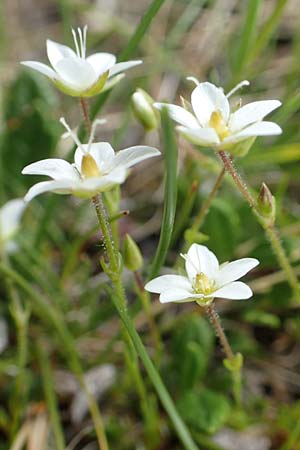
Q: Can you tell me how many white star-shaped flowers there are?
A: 4